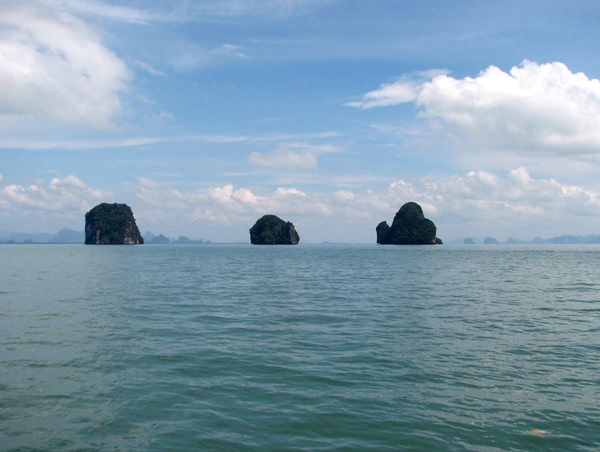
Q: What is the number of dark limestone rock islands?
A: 3